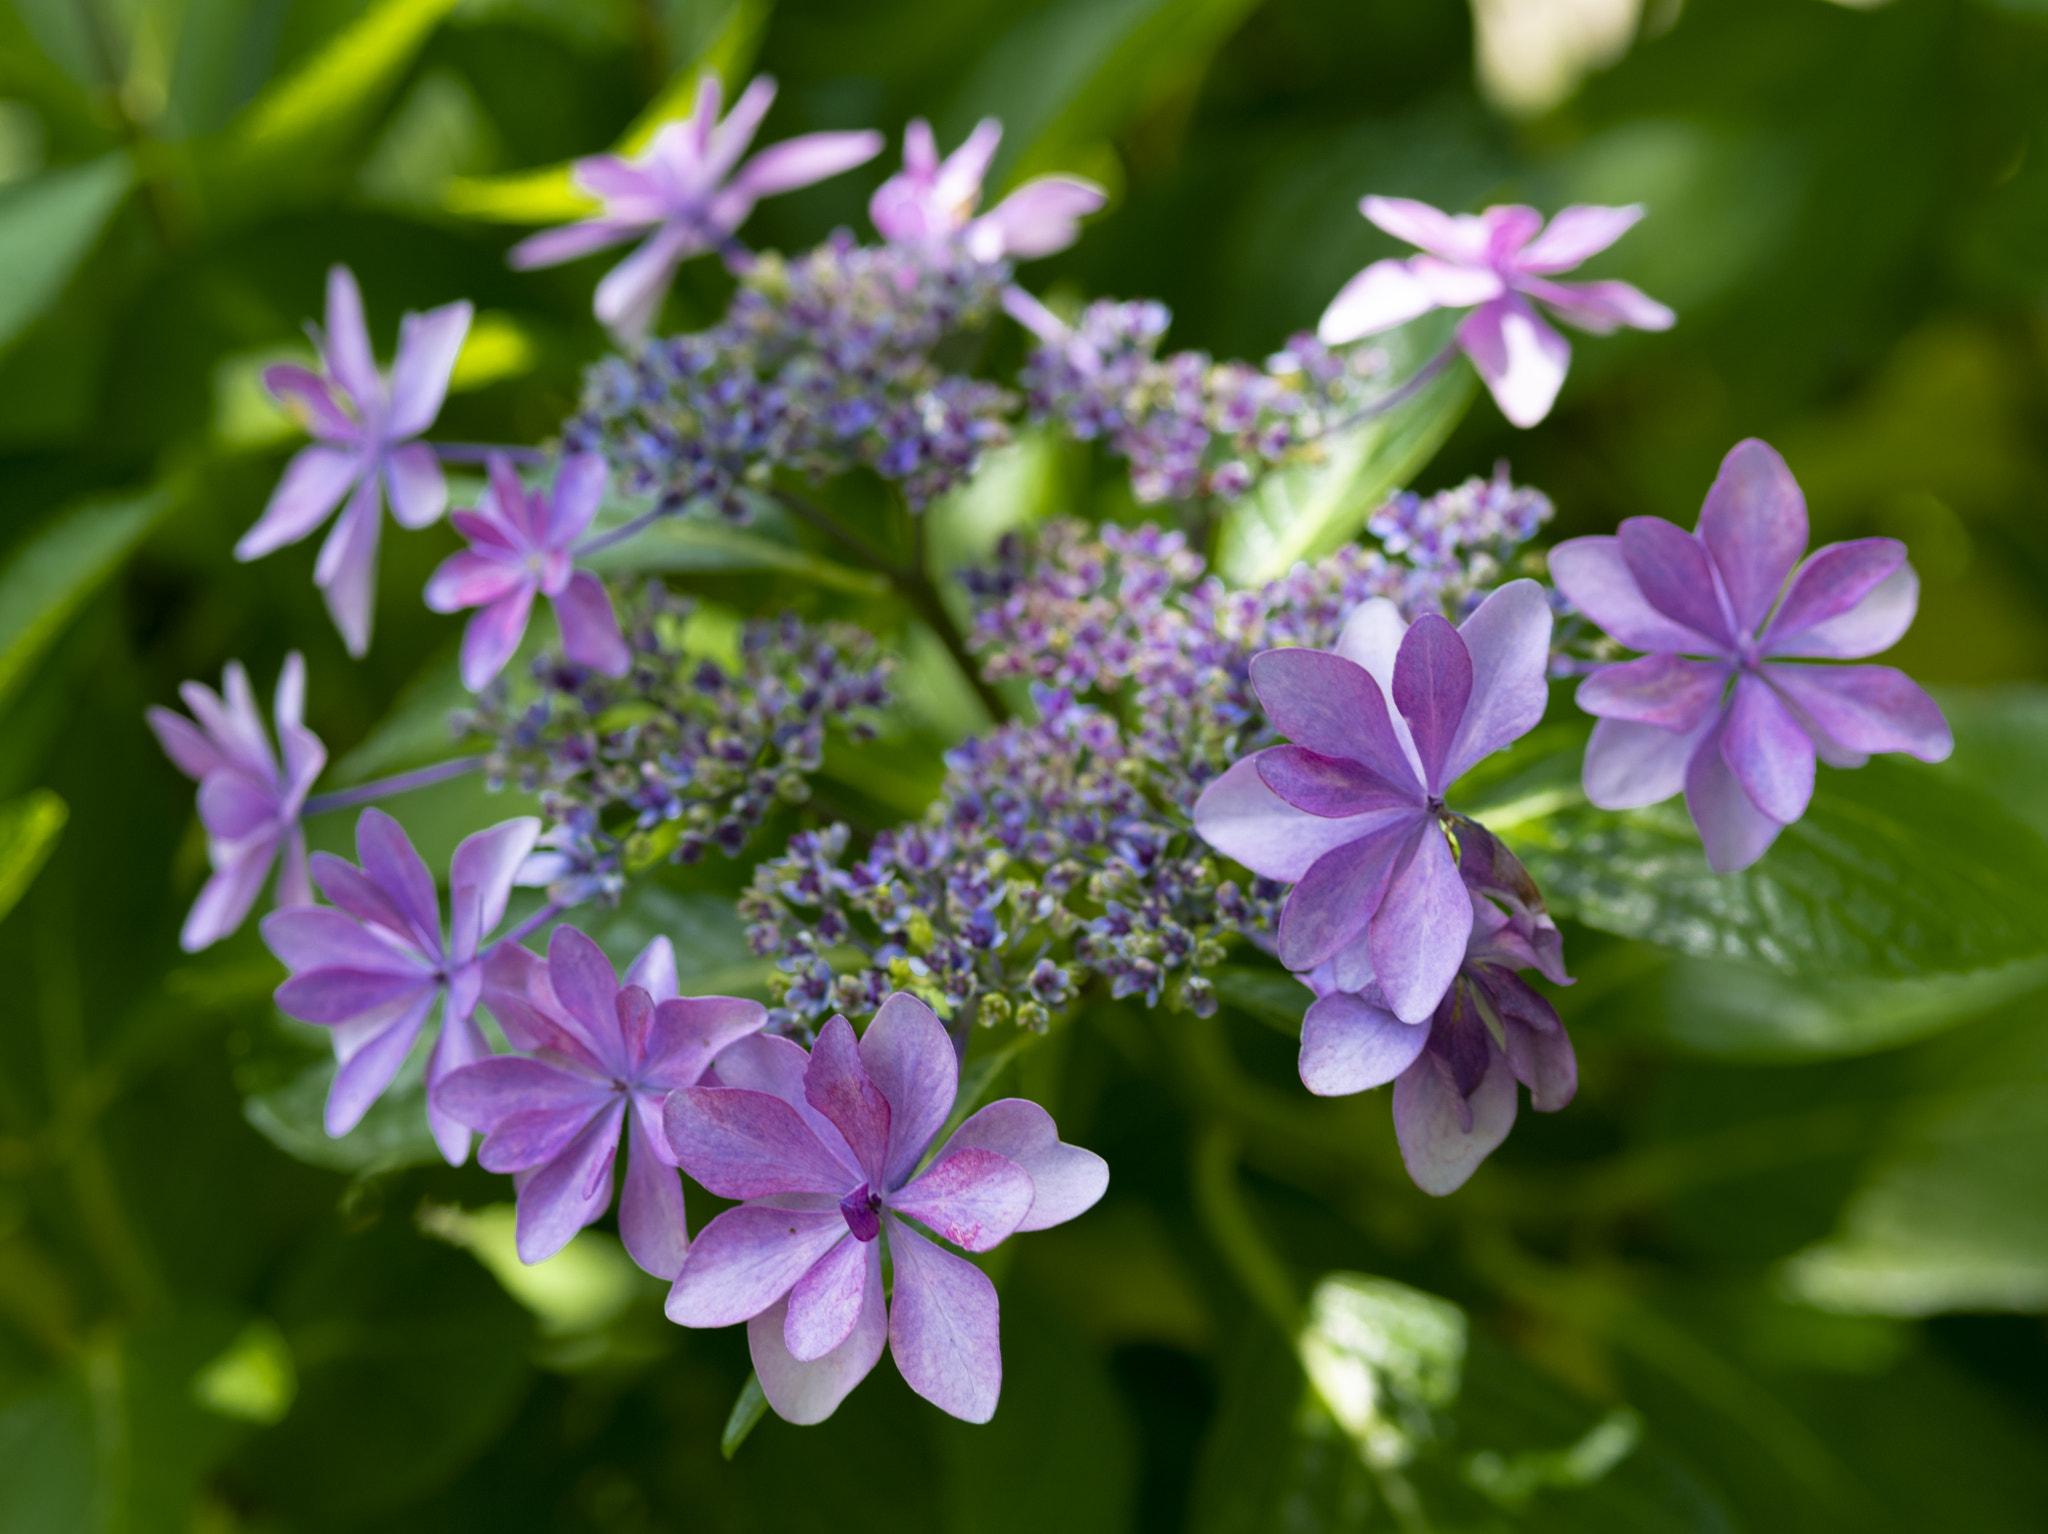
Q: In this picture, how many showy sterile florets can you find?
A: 12